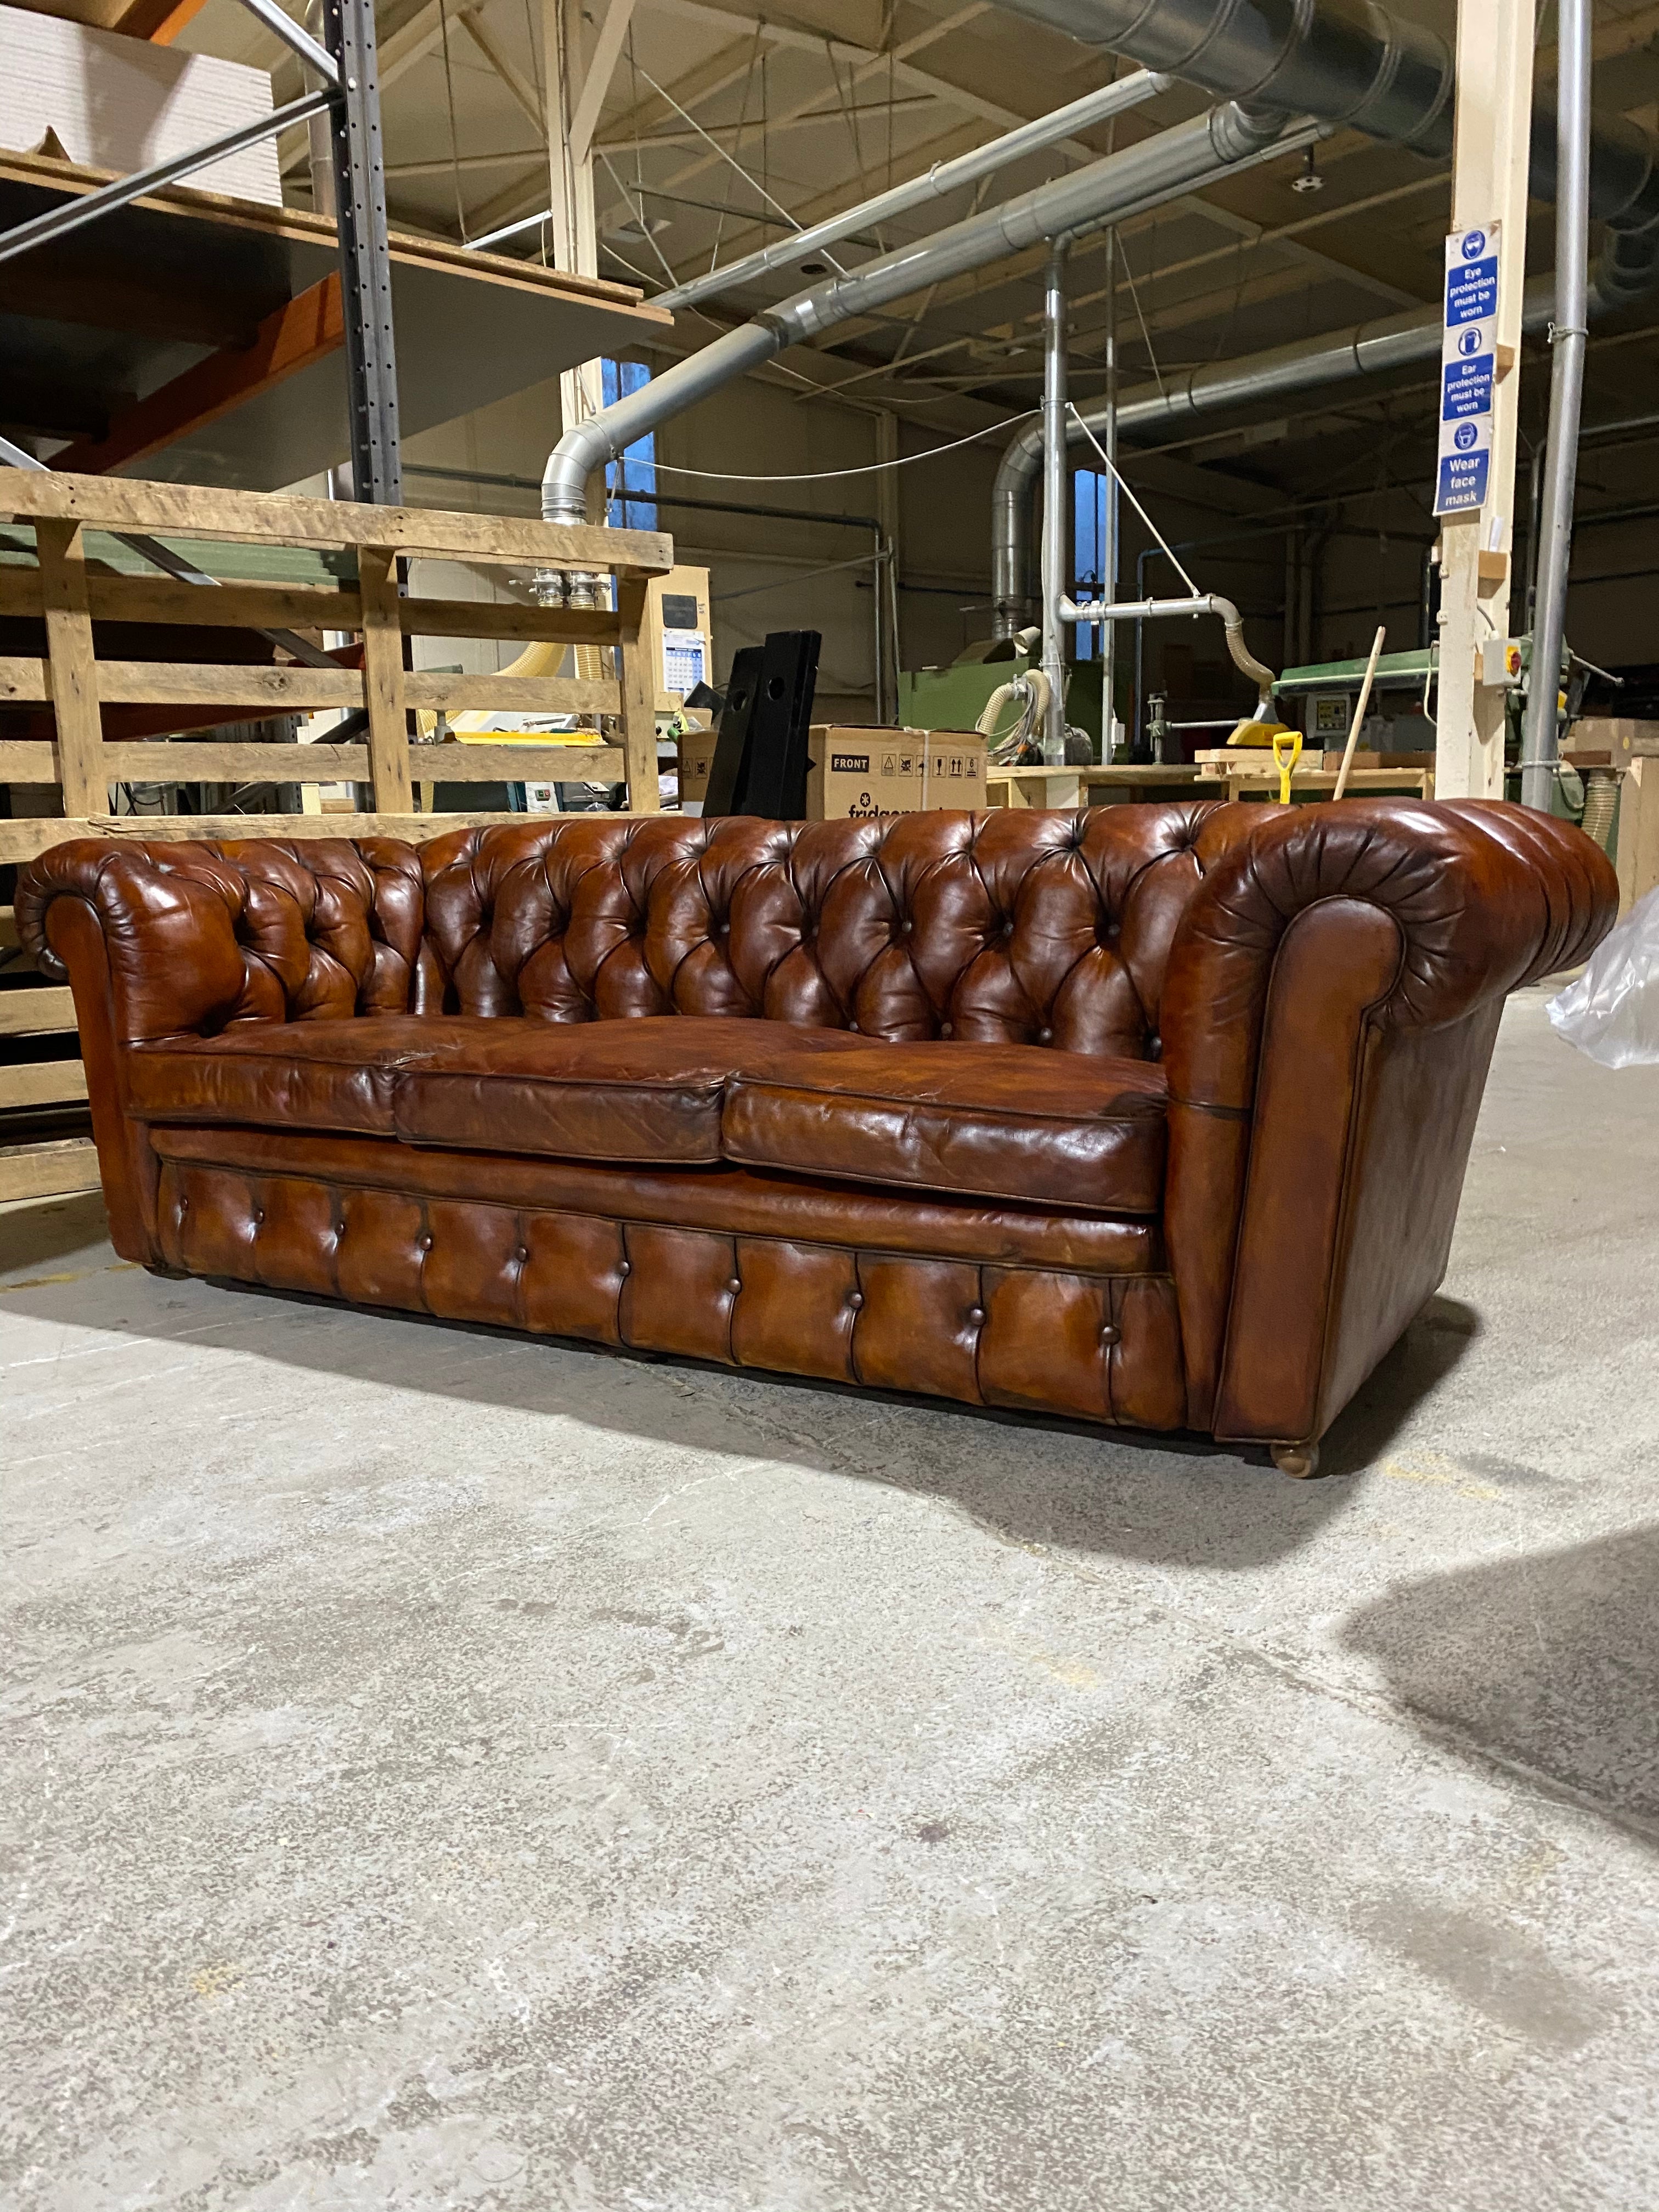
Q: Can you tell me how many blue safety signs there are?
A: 3